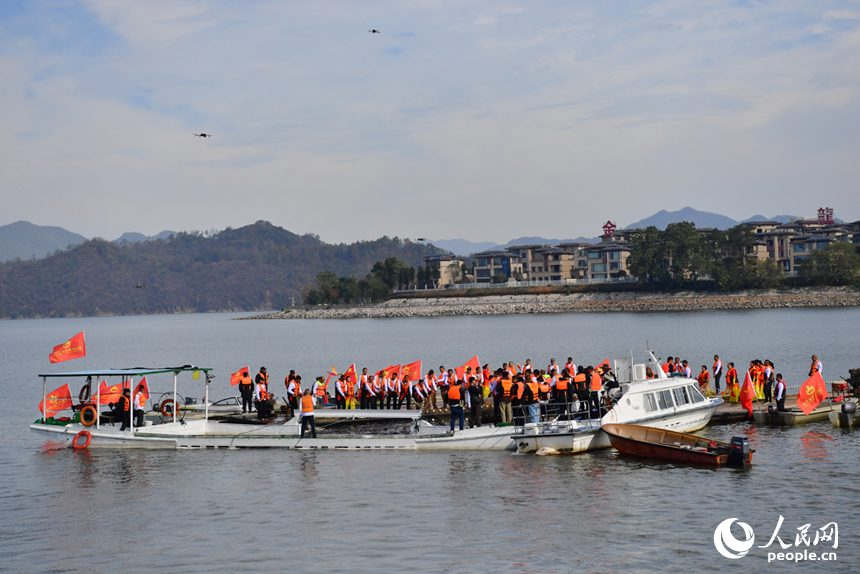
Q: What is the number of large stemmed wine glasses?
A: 0